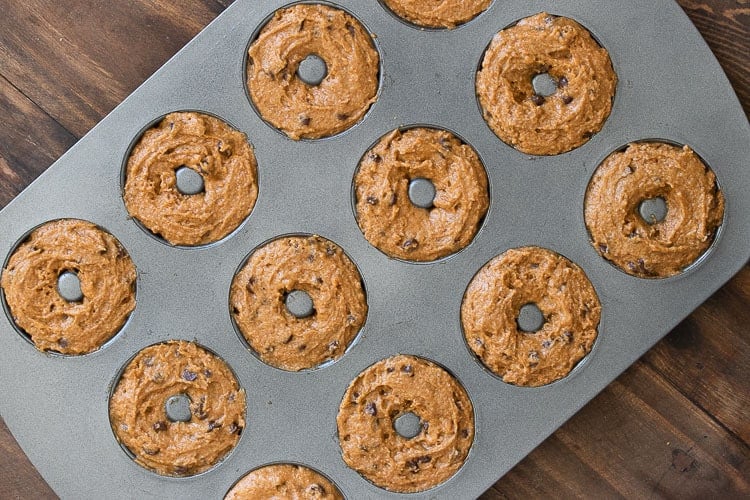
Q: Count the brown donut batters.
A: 12